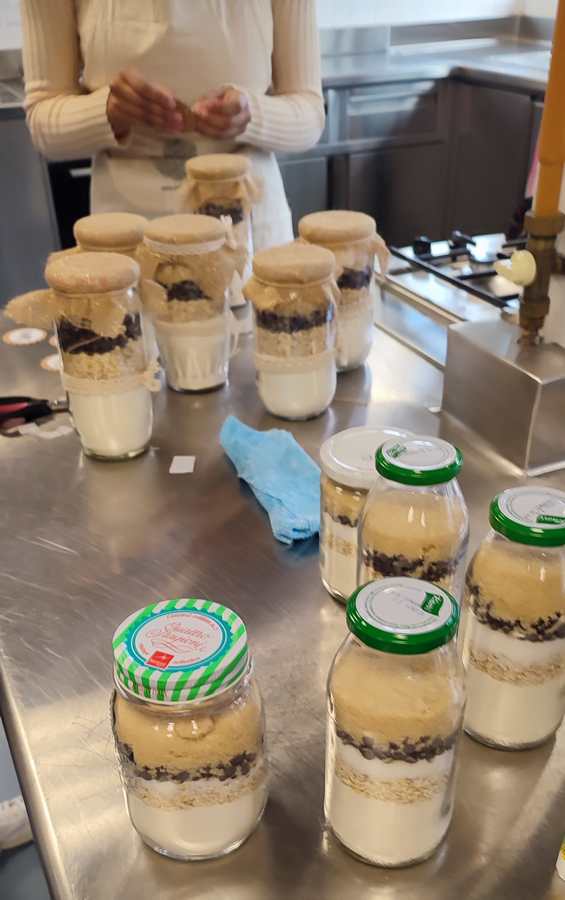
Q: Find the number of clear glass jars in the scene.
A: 11